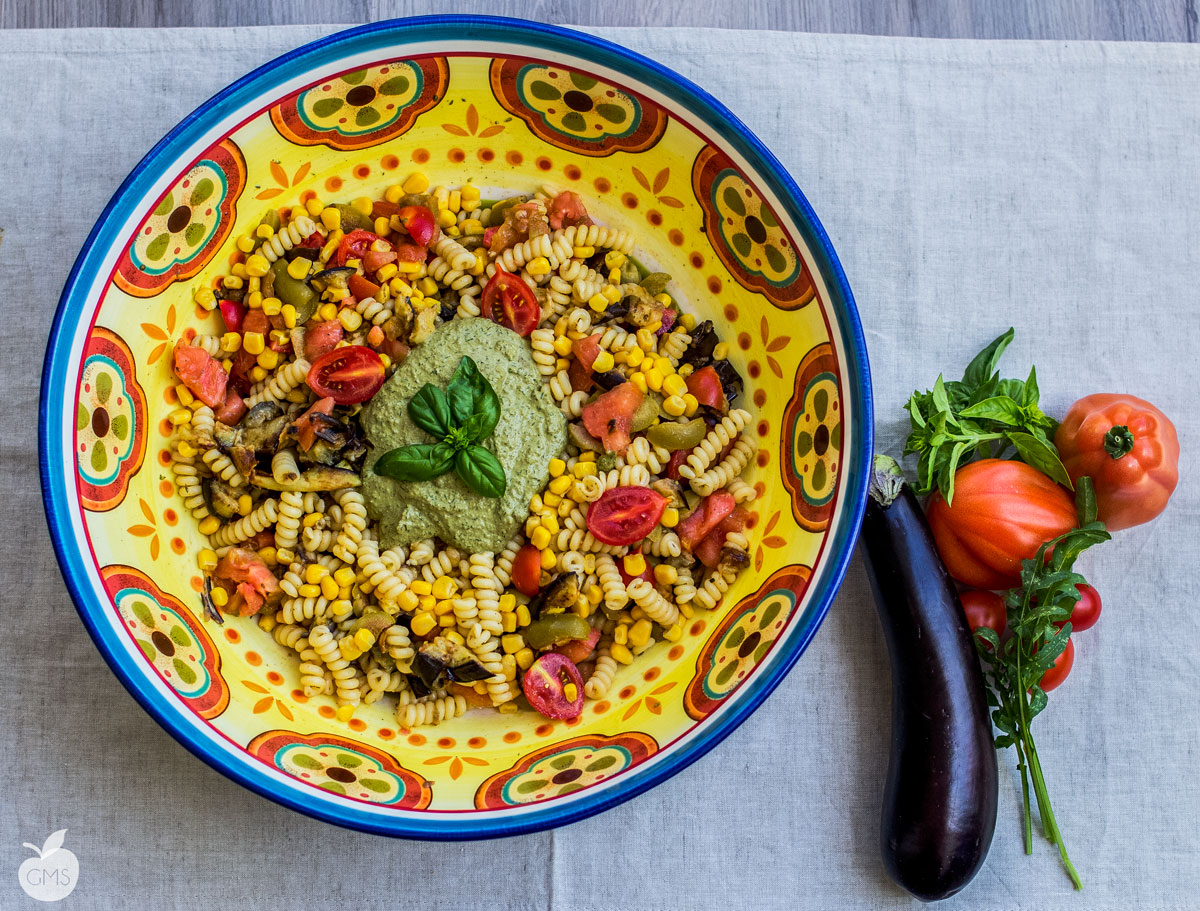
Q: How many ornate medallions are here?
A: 10